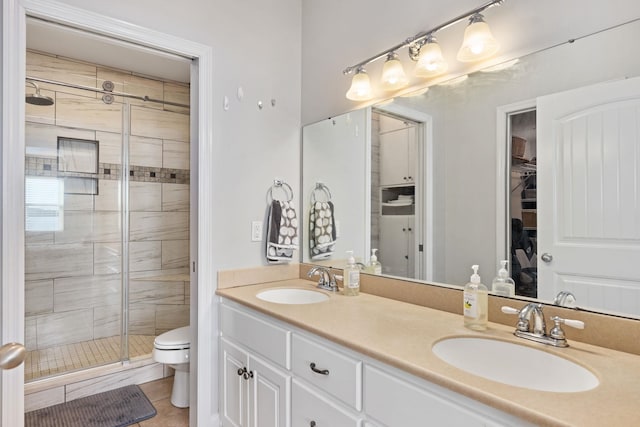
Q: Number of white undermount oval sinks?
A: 2